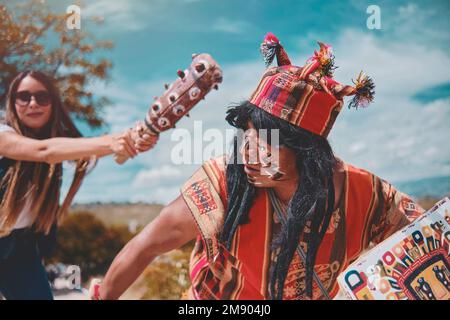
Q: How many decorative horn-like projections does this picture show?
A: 3